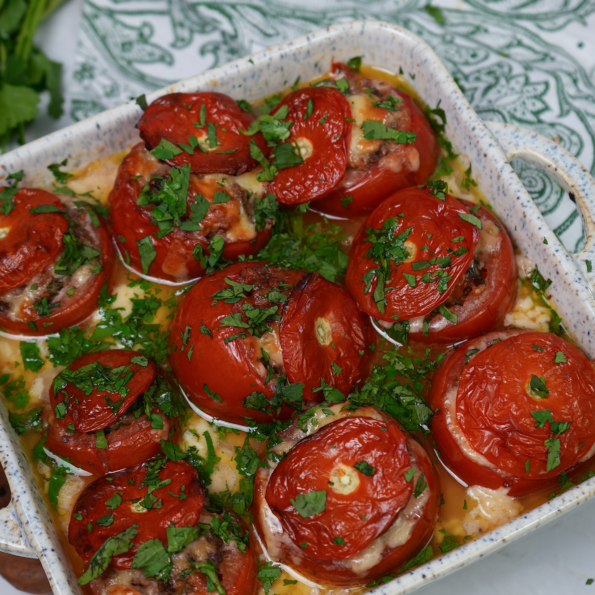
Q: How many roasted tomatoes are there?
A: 9